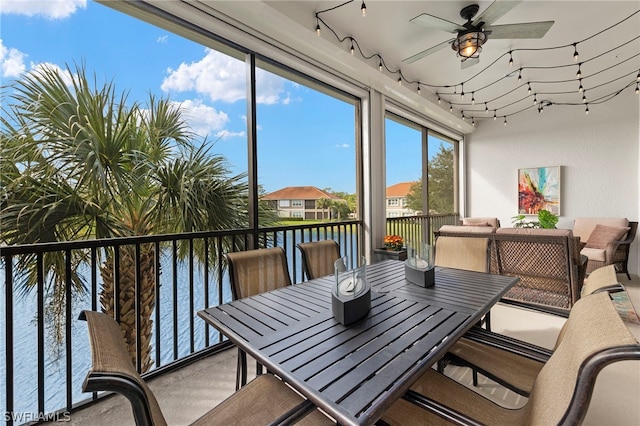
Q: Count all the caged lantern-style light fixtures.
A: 1